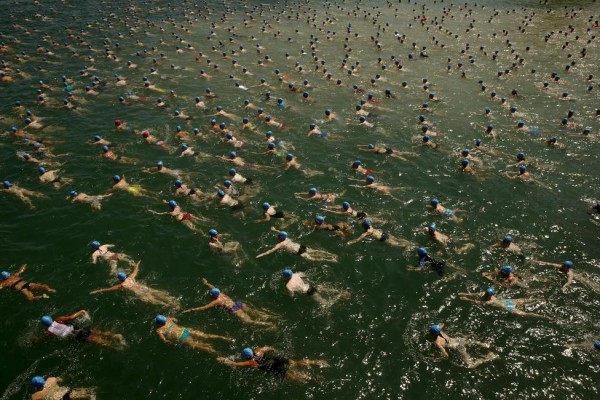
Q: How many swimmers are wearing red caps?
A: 2